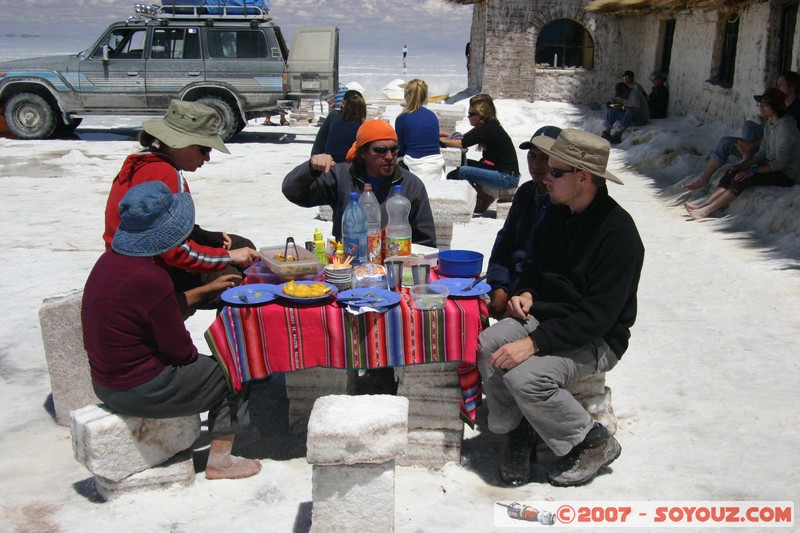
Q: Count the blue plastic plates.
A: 4